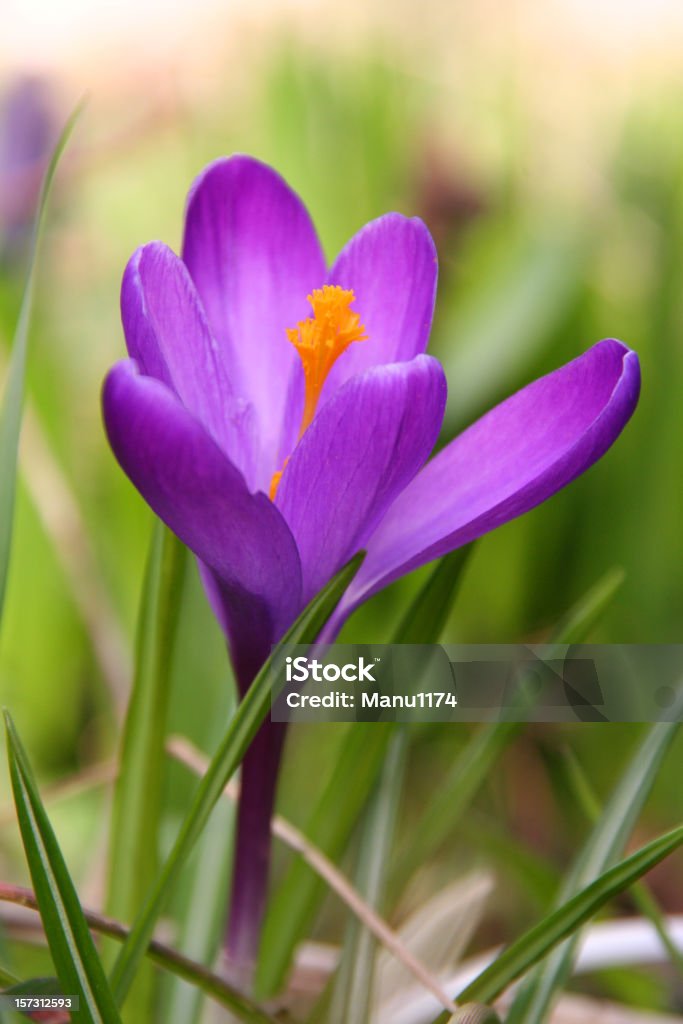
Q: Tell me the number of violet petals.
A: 6